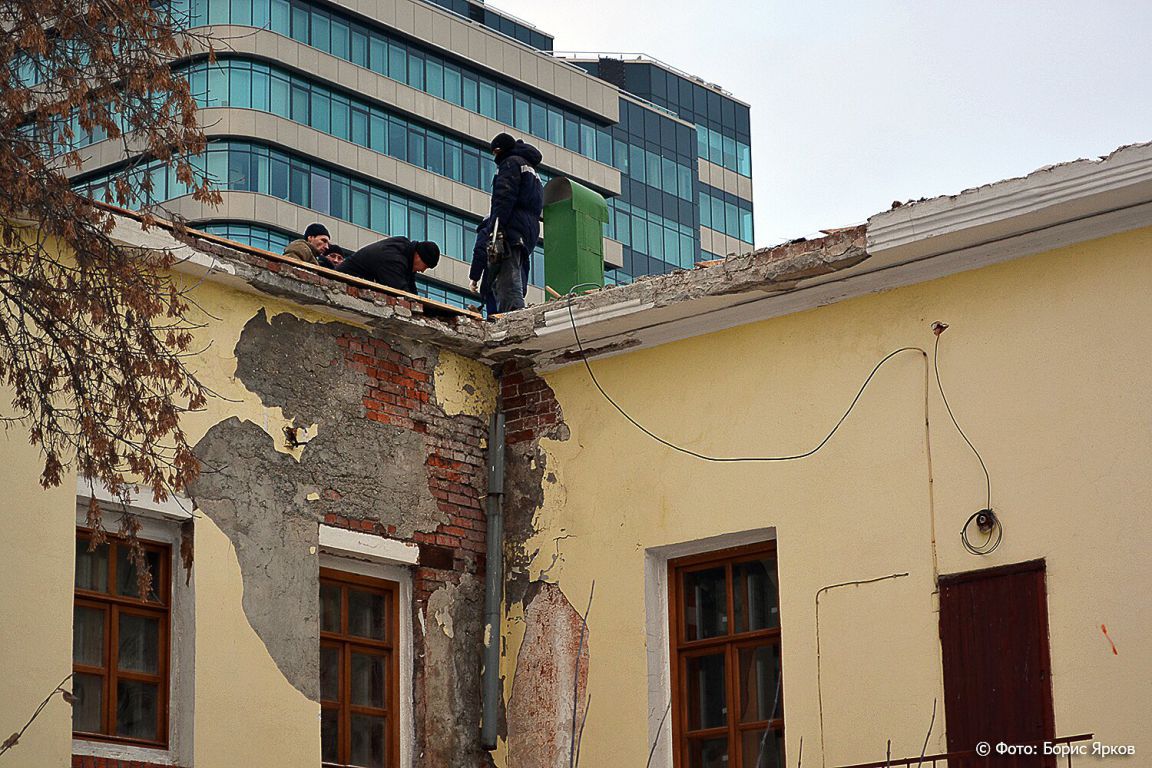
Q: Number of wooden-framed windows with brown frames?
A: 3